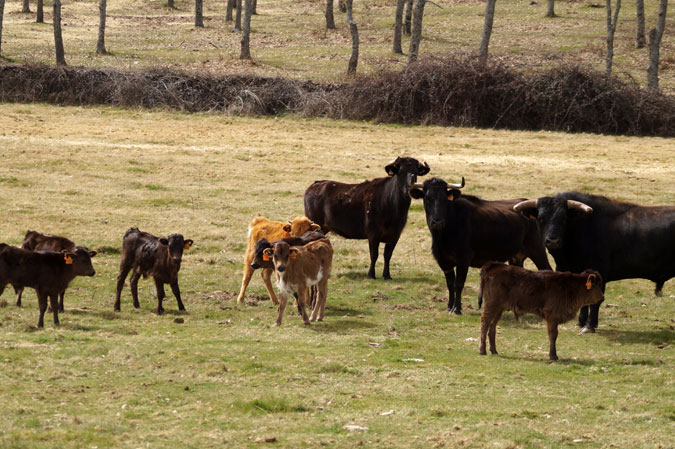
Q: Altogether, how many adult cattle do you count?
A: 3